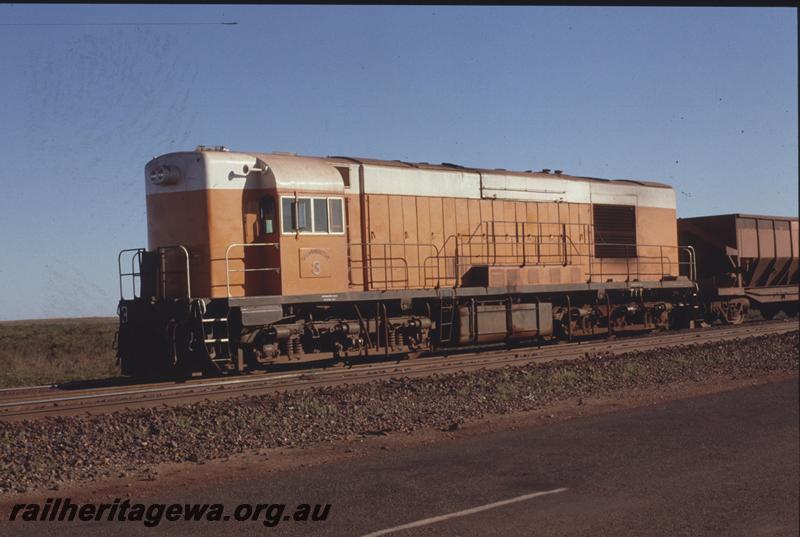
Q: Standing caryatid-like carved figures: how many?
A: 0